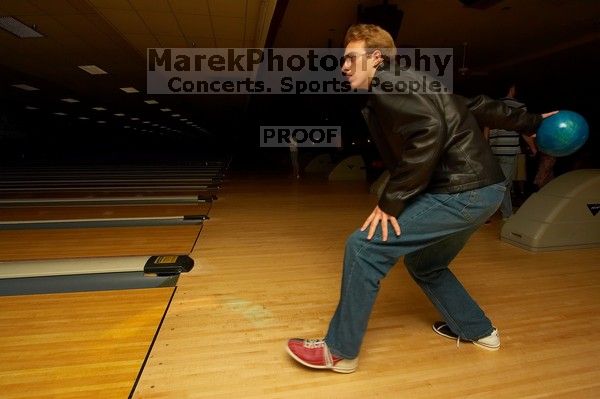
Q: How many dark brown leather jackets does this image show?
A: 1